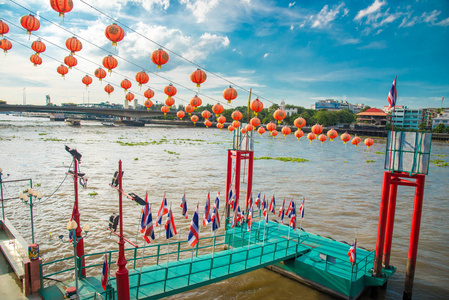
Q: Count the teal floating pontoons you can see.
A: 1